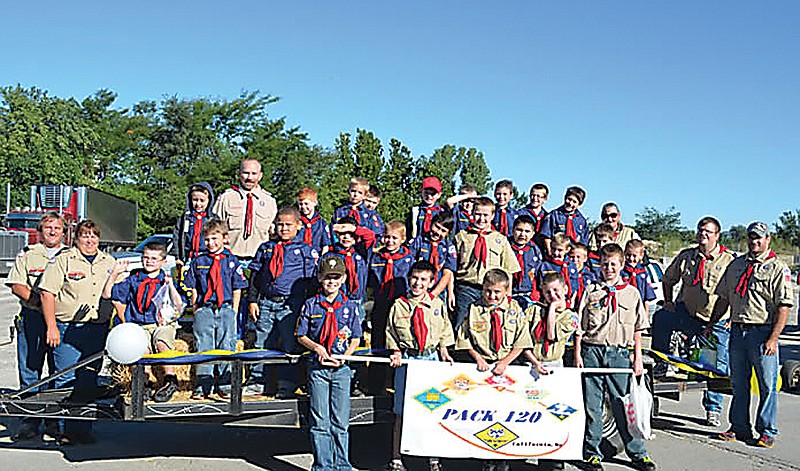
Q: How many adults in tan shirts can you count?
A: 6